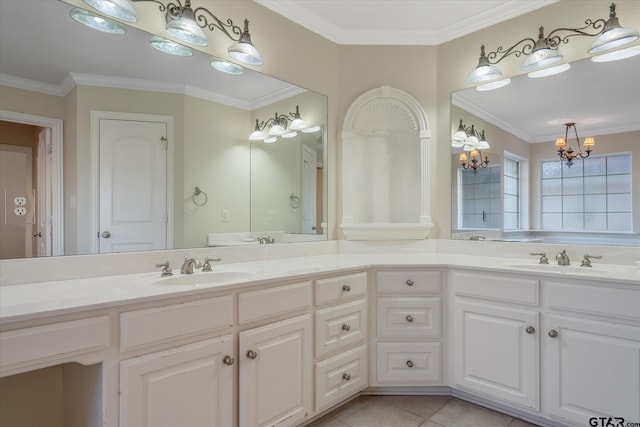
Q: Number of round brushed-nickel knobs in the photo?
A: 10